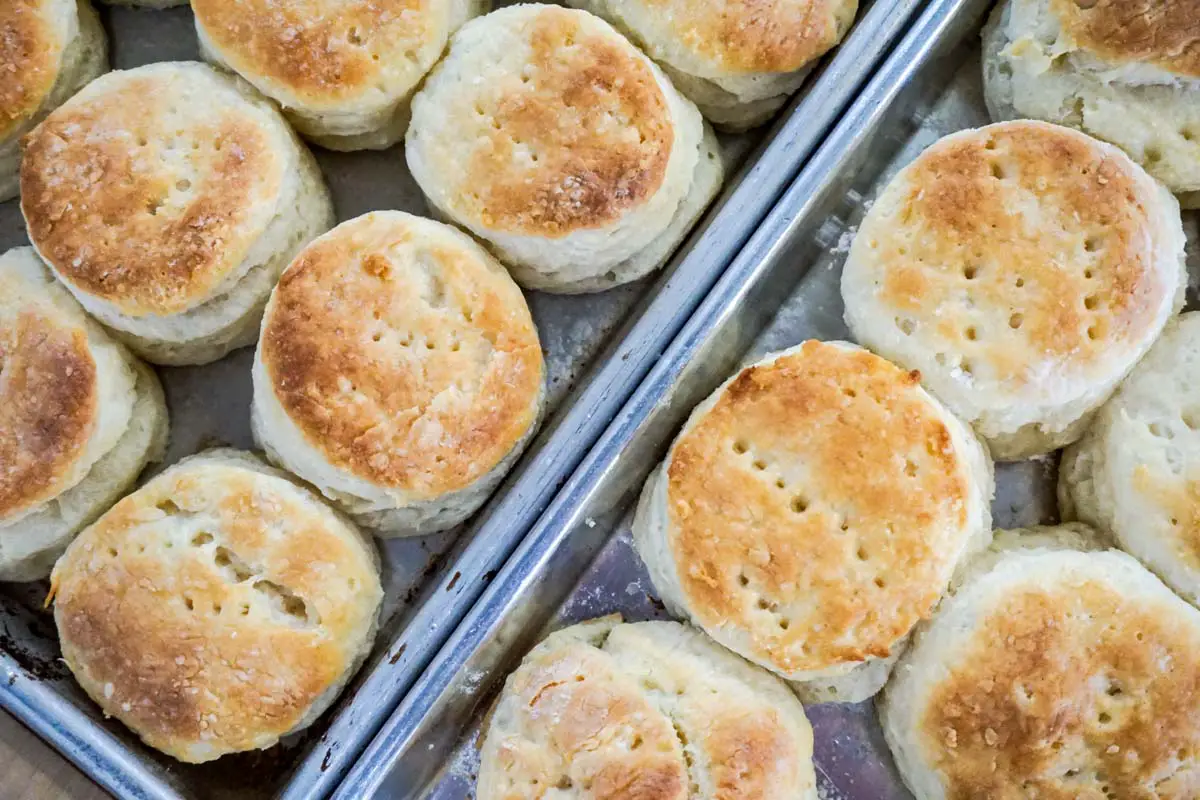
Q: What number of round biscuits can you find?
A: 14